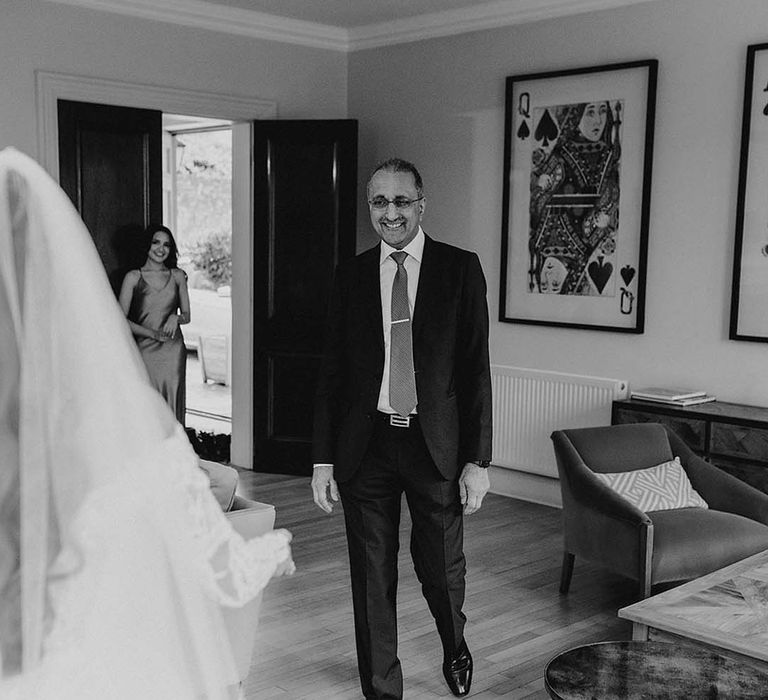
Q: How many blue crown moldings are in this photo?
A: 0